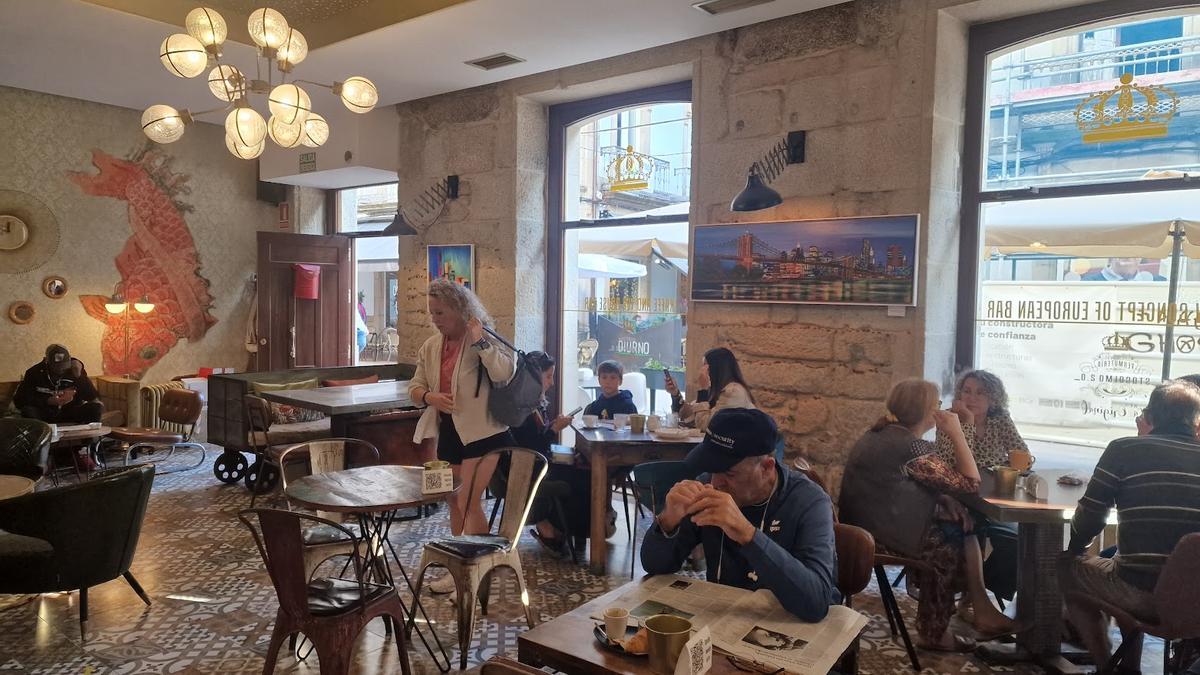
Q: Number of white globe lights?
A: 12